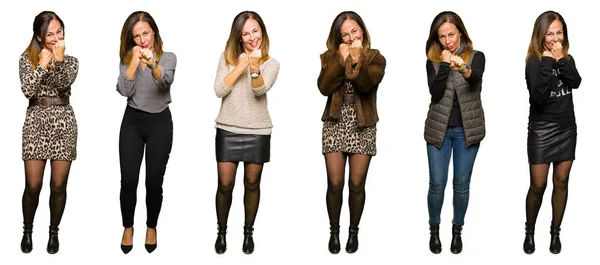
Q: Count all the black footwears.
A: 12